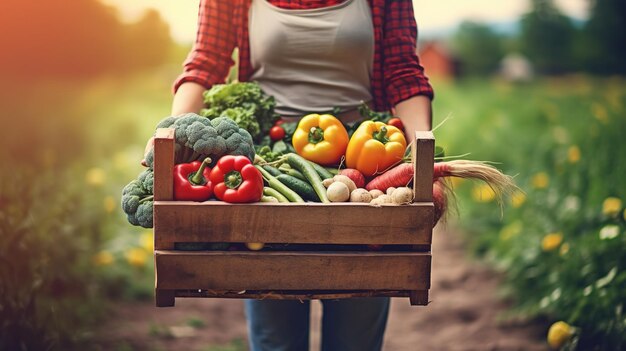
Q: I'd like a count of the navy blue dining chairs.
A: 0